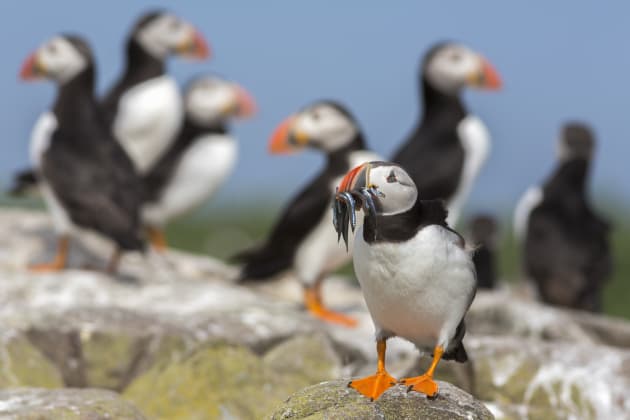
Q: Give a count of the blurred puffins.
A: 7